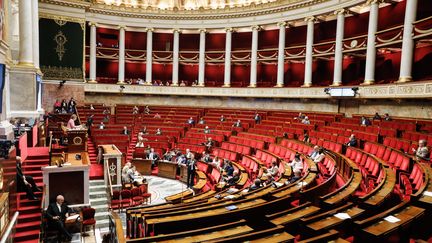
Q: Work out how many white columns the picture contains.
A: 13